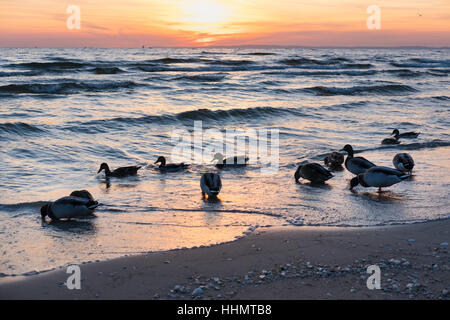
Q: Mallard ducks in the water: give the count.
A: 13